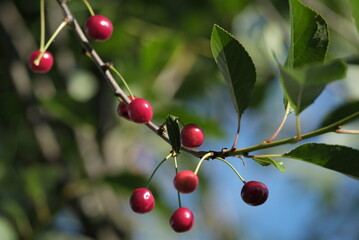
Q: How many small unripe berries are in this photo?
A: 0